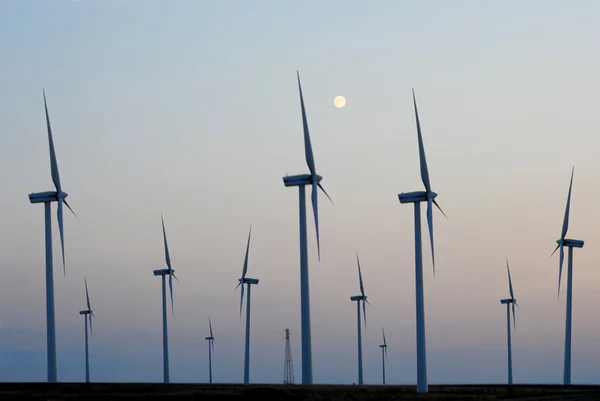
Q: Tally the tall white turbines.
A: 11